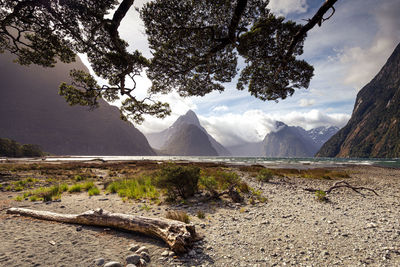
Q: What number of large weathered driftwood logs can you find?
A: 1